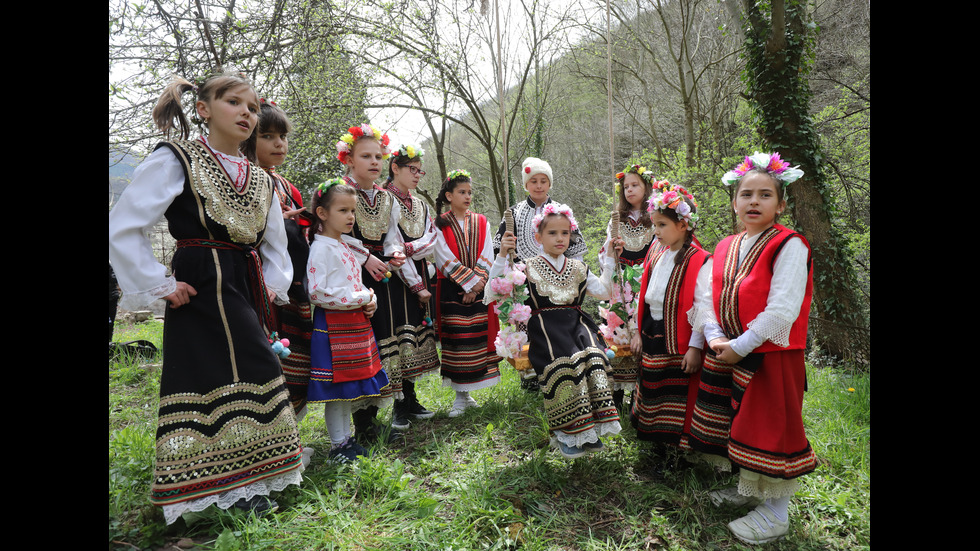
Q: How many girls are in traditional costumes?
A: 10